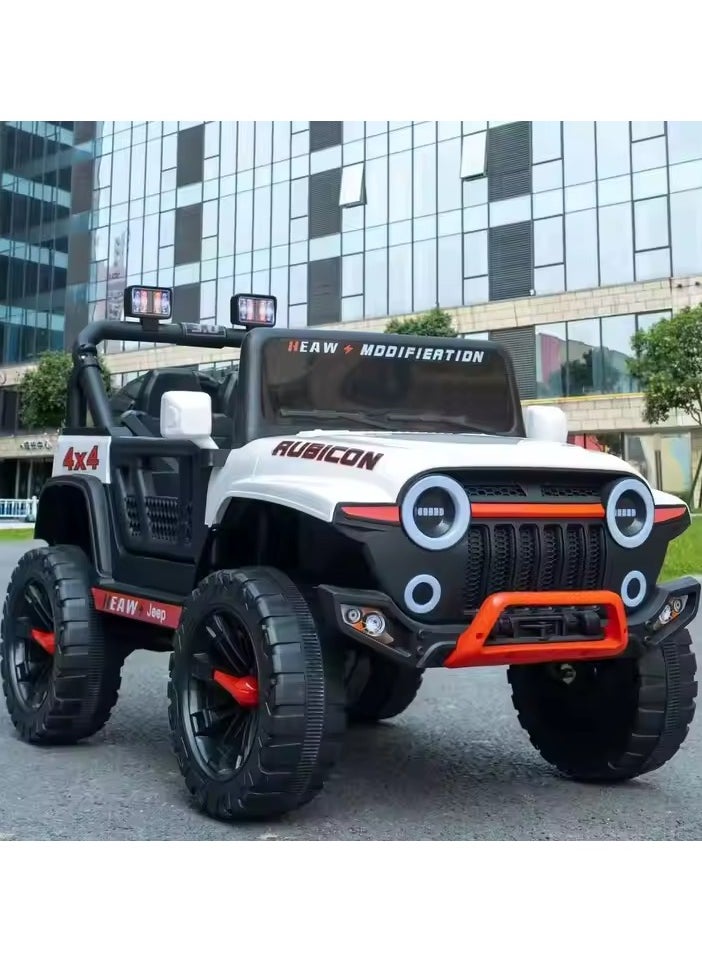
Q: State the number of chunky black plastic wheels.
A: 4